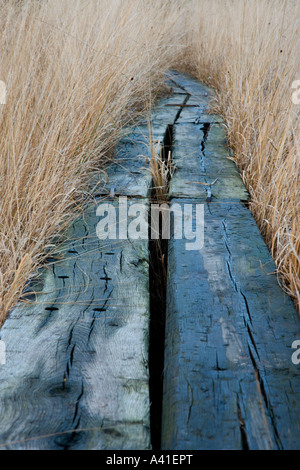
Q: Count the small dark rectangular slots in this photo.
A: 6